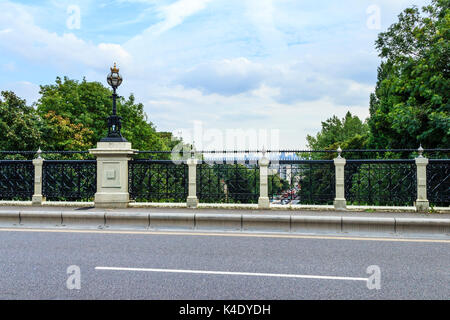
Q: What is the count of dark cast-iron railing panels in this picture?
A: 7